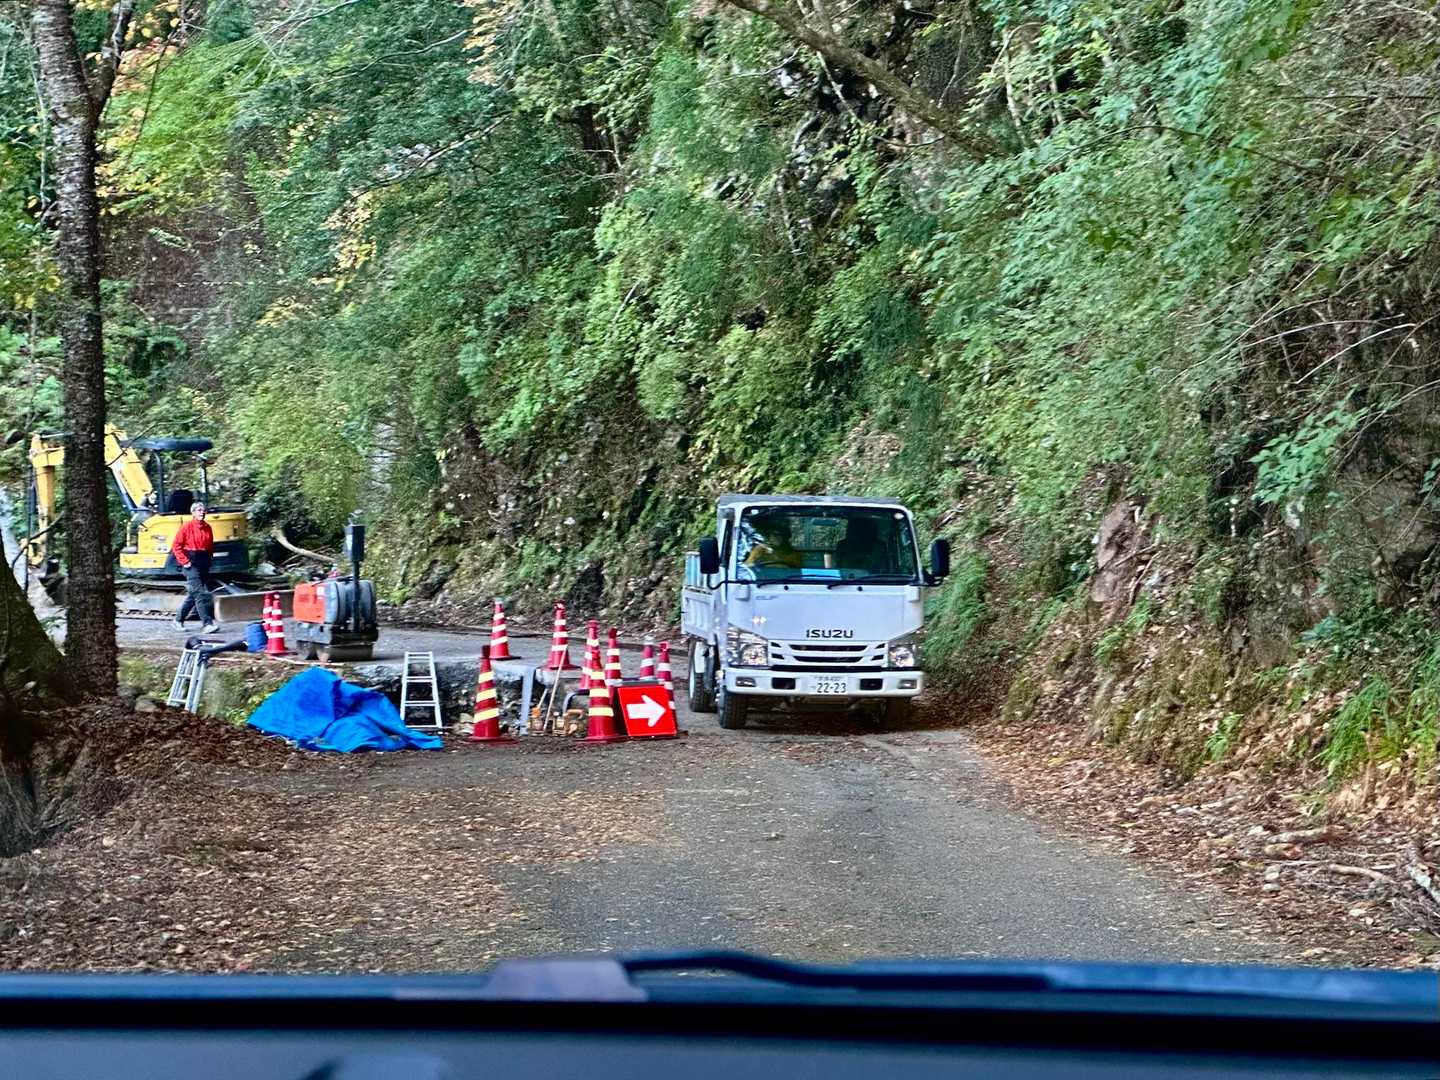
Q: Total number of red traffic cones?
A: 10